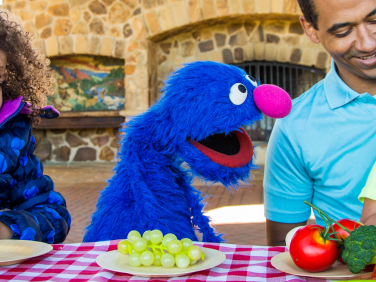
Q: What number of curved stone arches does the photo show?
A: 3